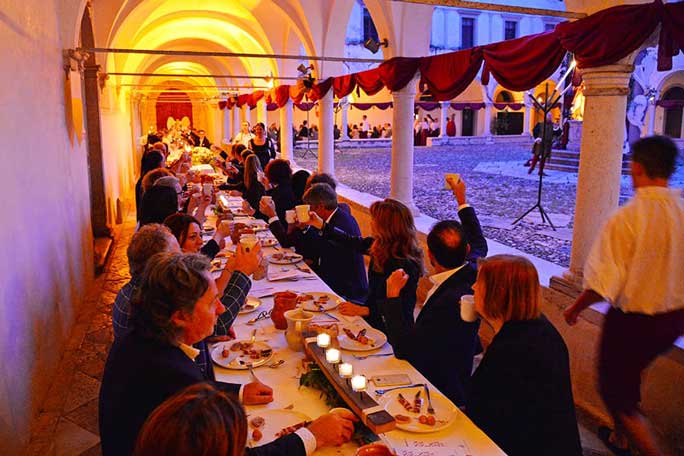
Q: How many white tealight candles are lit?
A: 4